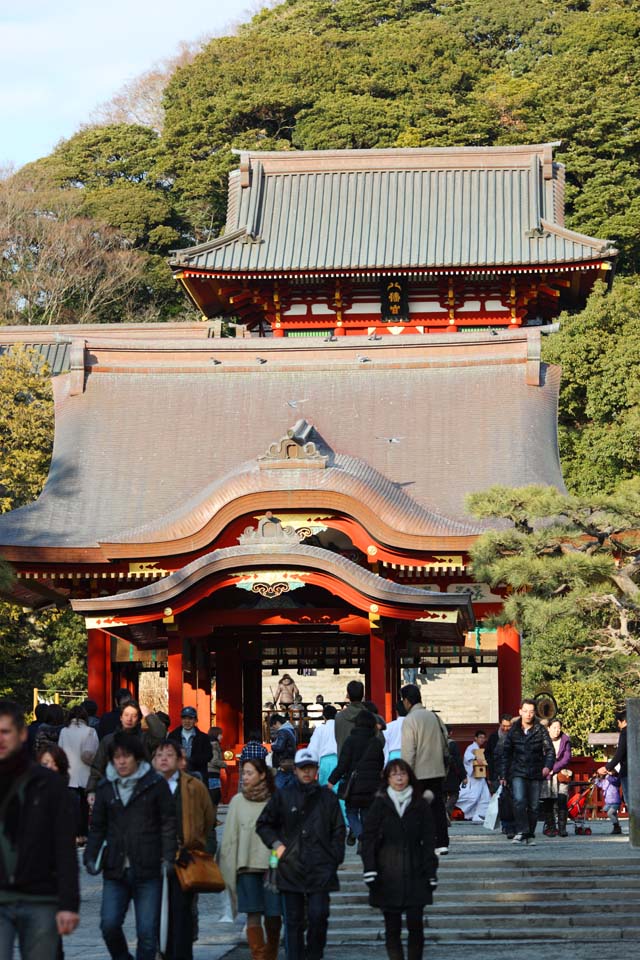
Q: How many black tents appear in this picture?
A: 0